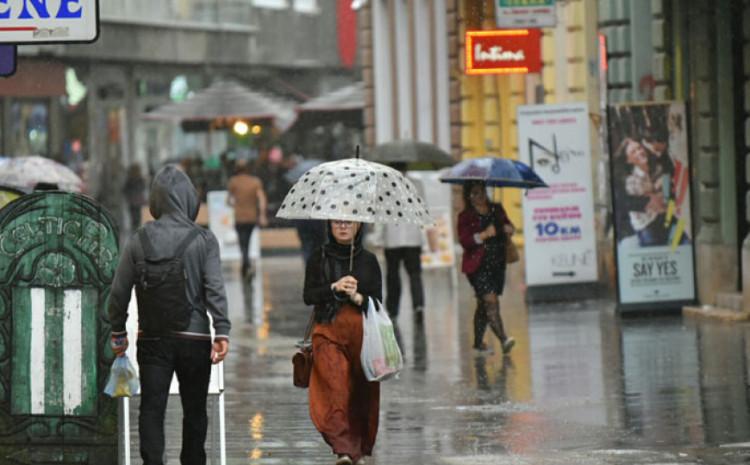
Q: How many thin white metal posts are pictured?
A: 2